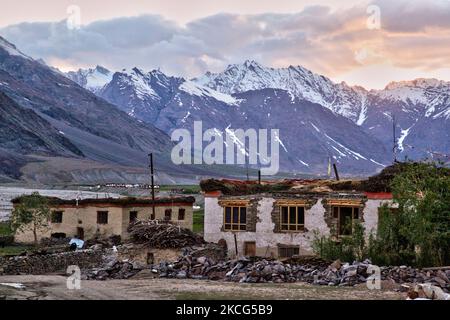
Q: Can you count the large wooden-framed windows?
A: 3